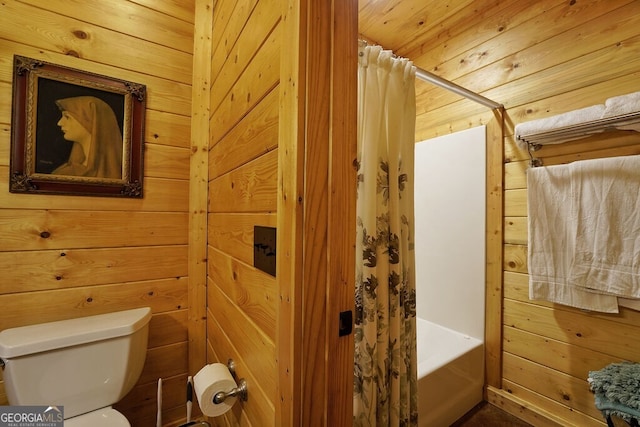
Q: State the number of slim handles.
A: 2